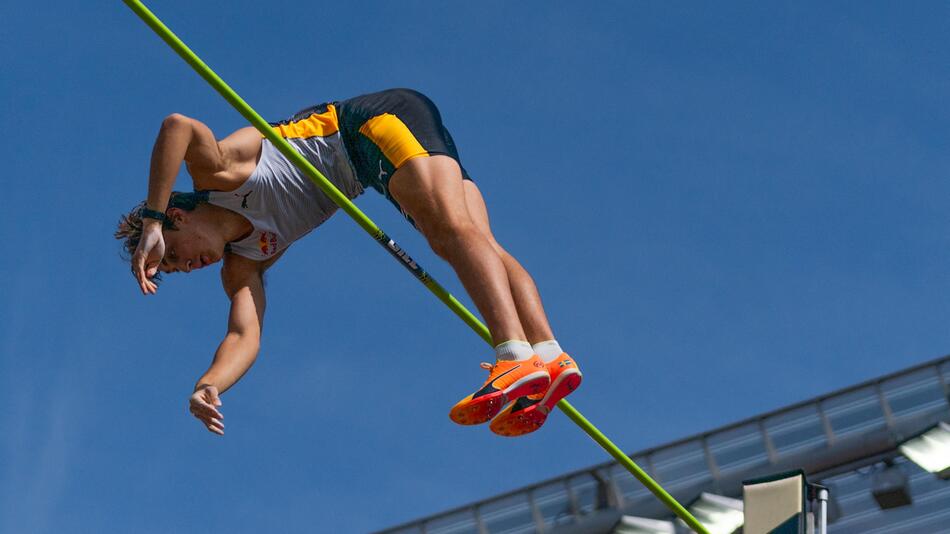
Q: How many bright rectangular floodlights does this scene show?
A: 3